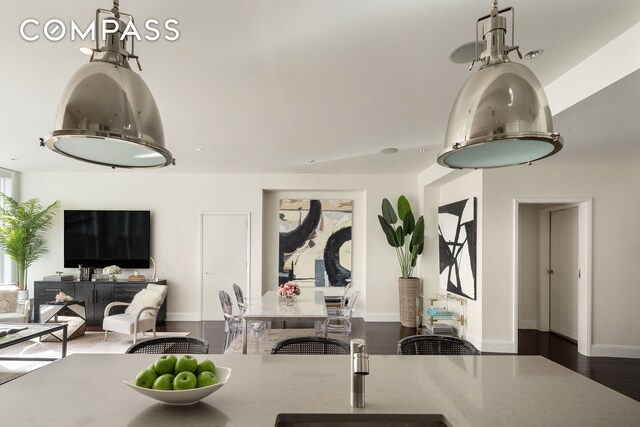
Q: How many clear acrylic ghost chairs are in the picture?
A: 4